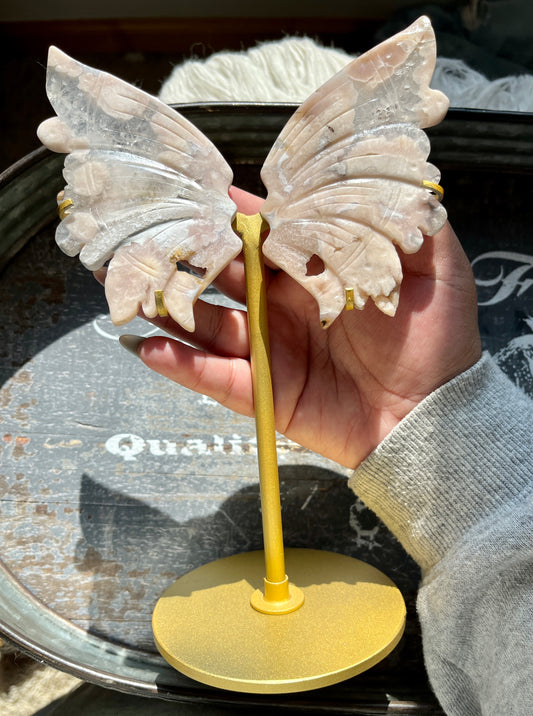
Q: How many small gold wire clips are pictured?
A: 4